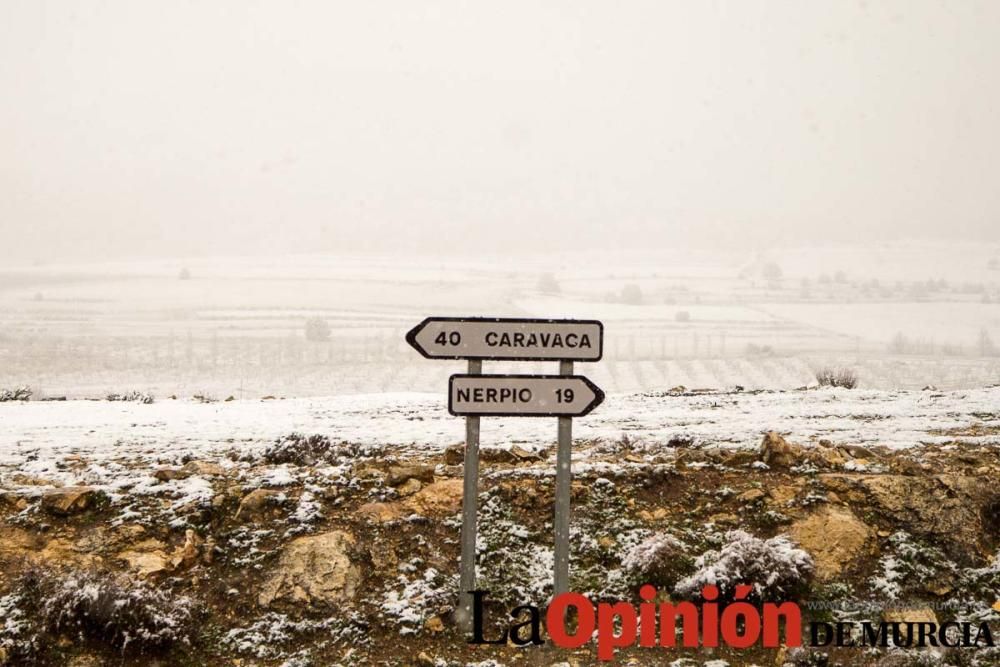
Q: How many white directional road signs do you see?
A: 2